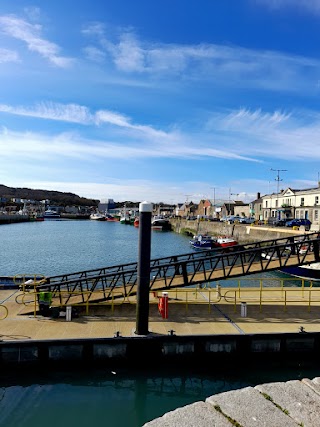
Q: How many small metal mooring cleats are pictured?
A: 3